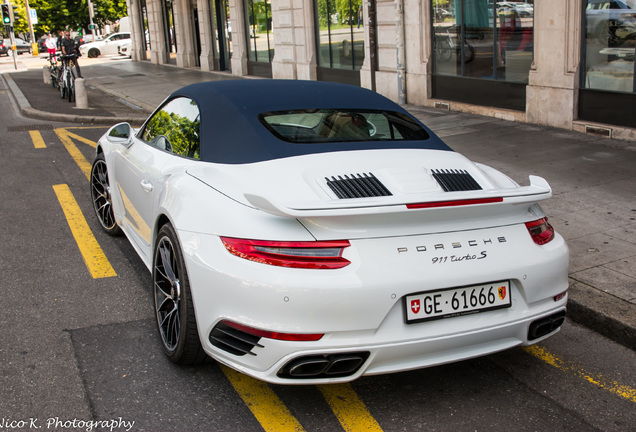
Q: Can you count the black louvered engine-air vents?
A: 2